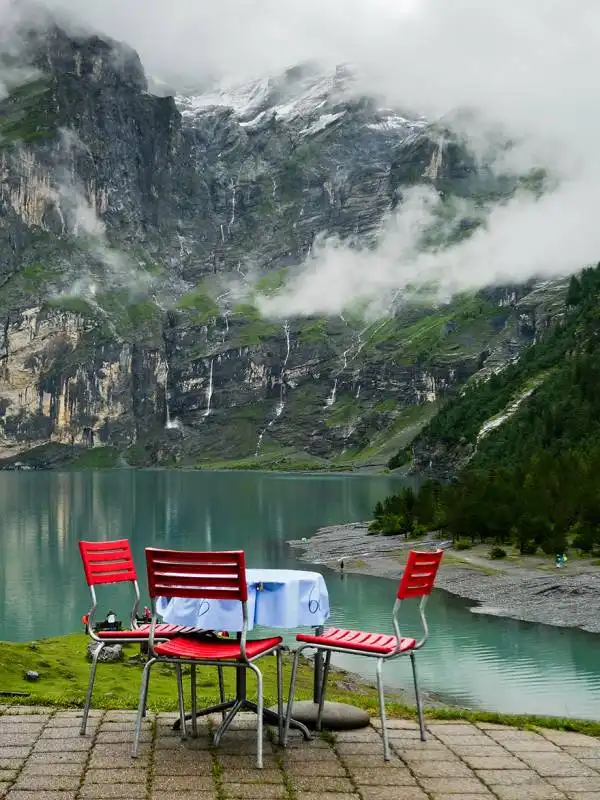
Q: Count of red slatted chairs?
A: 3